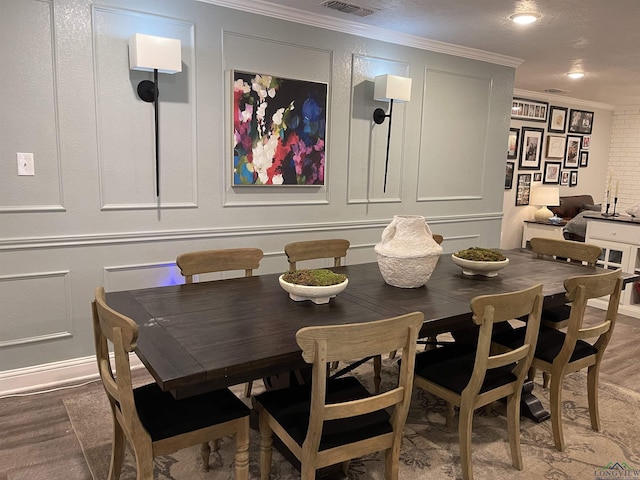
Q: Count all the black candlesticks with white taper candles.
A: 3